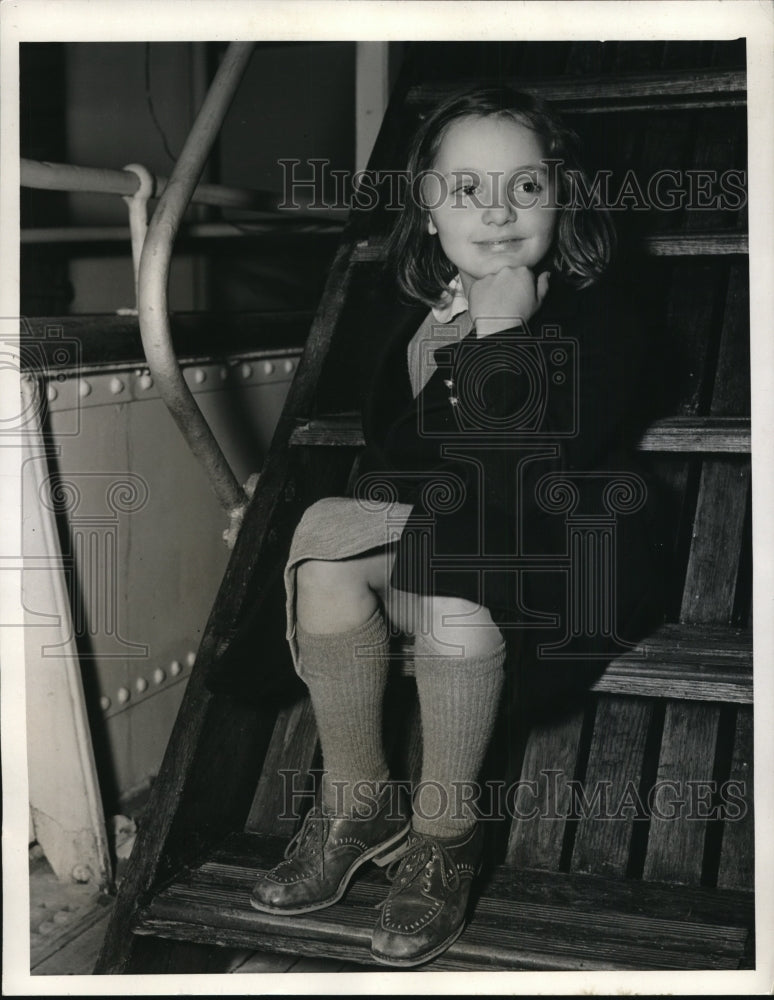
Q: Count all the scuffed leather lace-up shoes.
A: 2